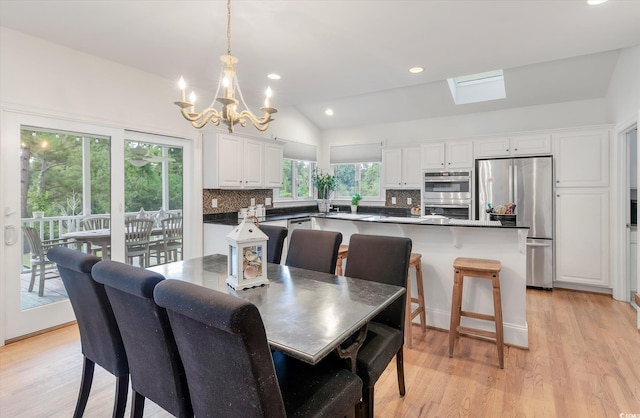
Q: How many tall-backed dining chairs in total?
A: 6